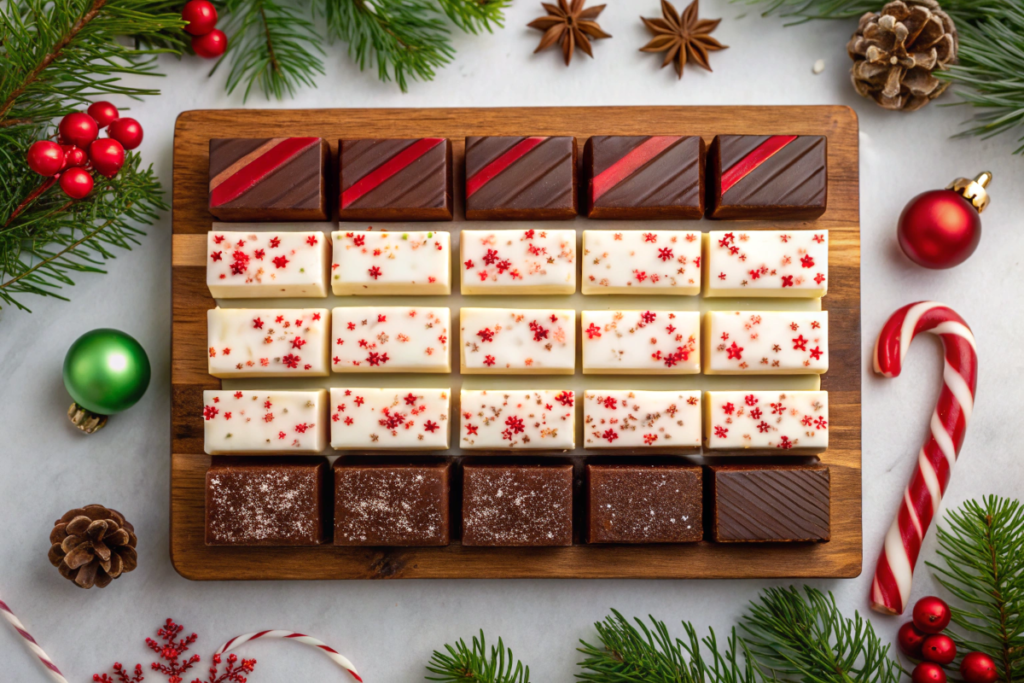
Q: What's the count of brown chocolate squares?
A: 10